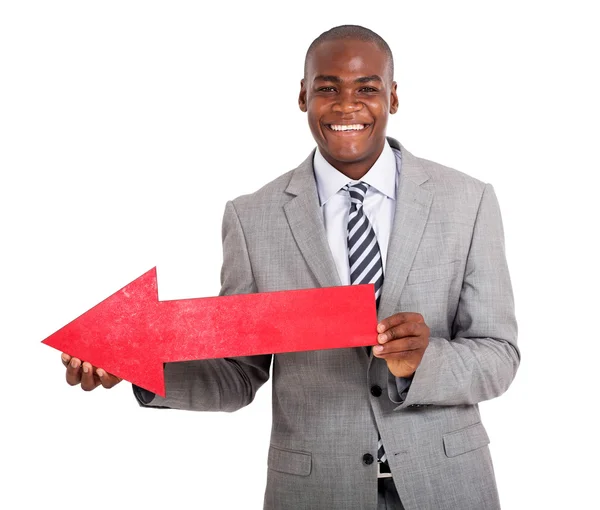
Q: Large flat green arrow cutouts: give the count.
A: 0